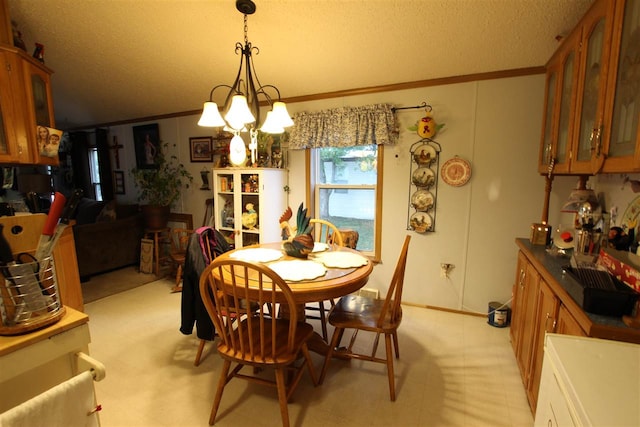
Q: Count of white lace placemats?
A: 4